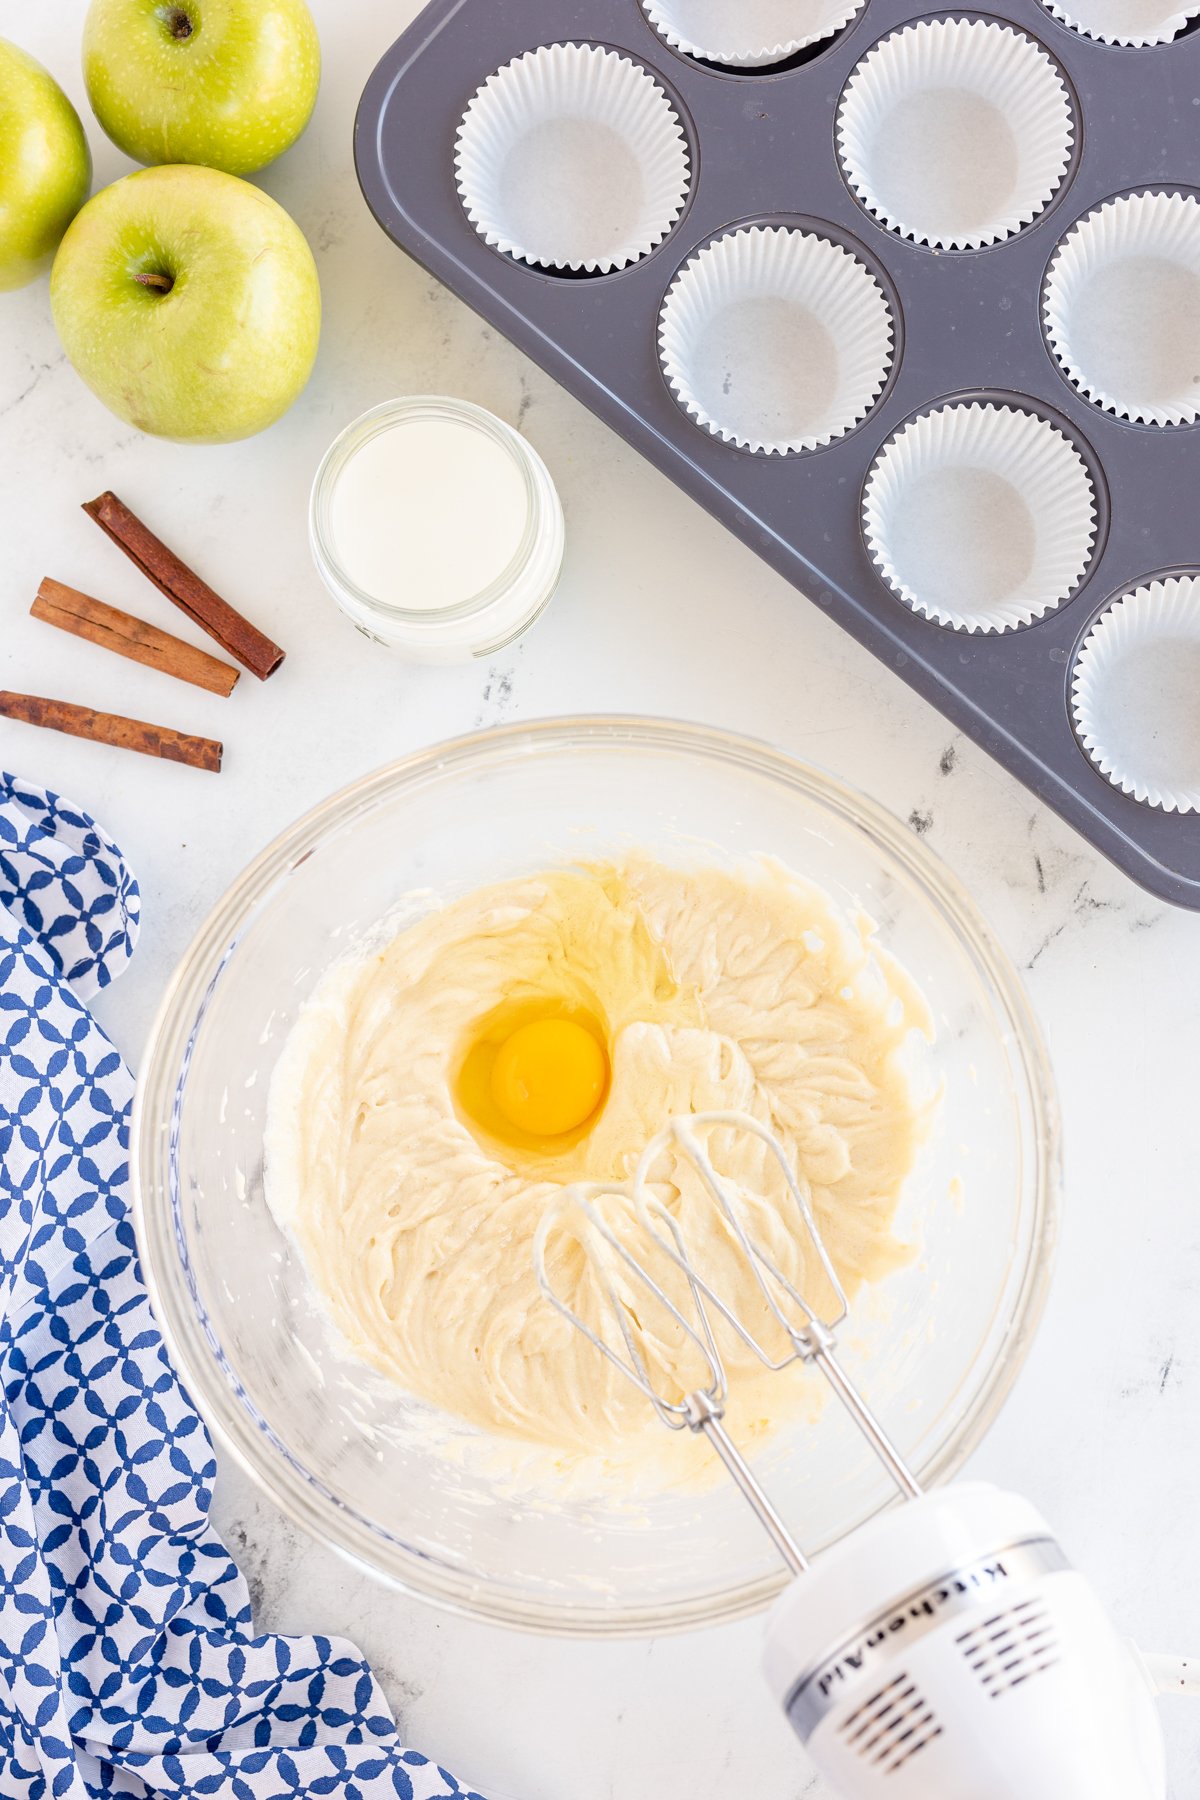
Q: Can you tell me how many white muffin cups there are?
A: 8